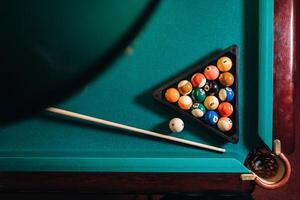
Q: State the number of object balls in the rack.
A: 15